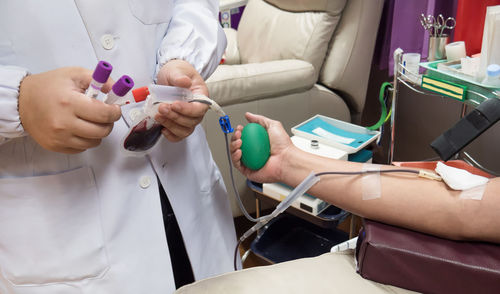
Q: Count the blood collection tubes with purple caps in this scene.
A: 2